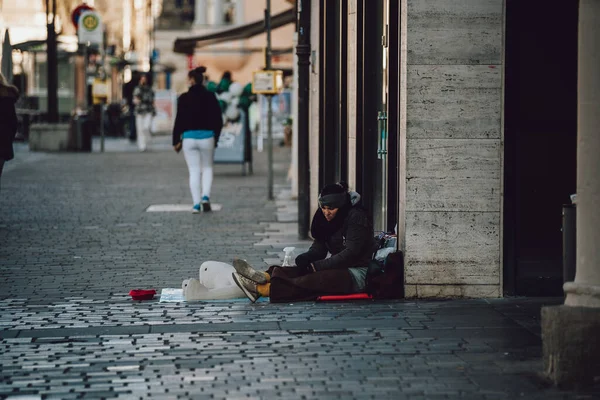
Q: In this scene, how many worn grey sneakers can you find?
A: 2